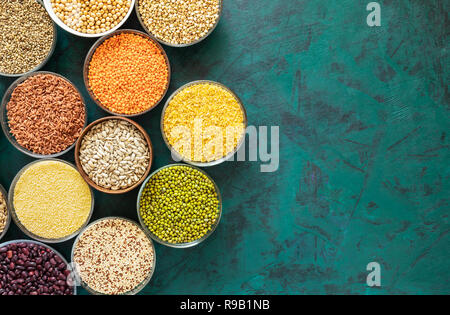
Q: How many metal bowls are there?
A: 0